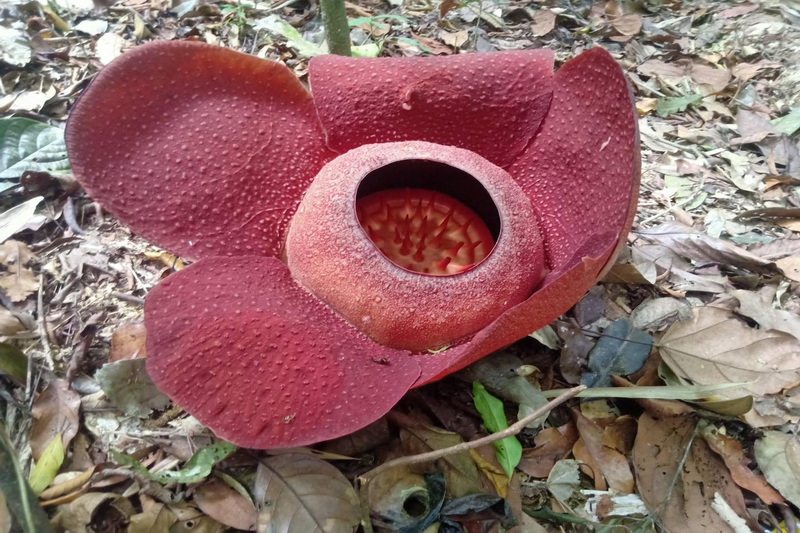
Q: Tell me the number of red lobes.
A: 5